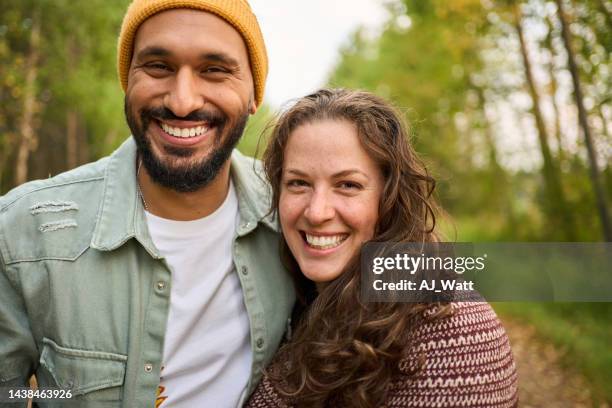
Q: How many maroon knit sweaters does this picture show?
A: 1